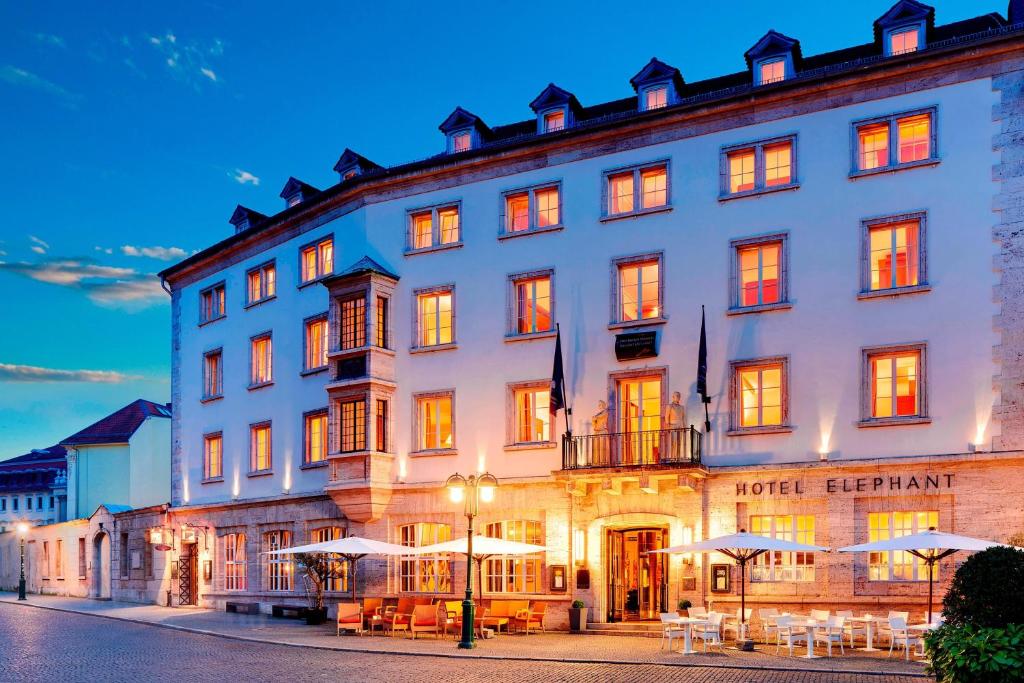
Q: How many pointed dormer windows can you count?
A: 8